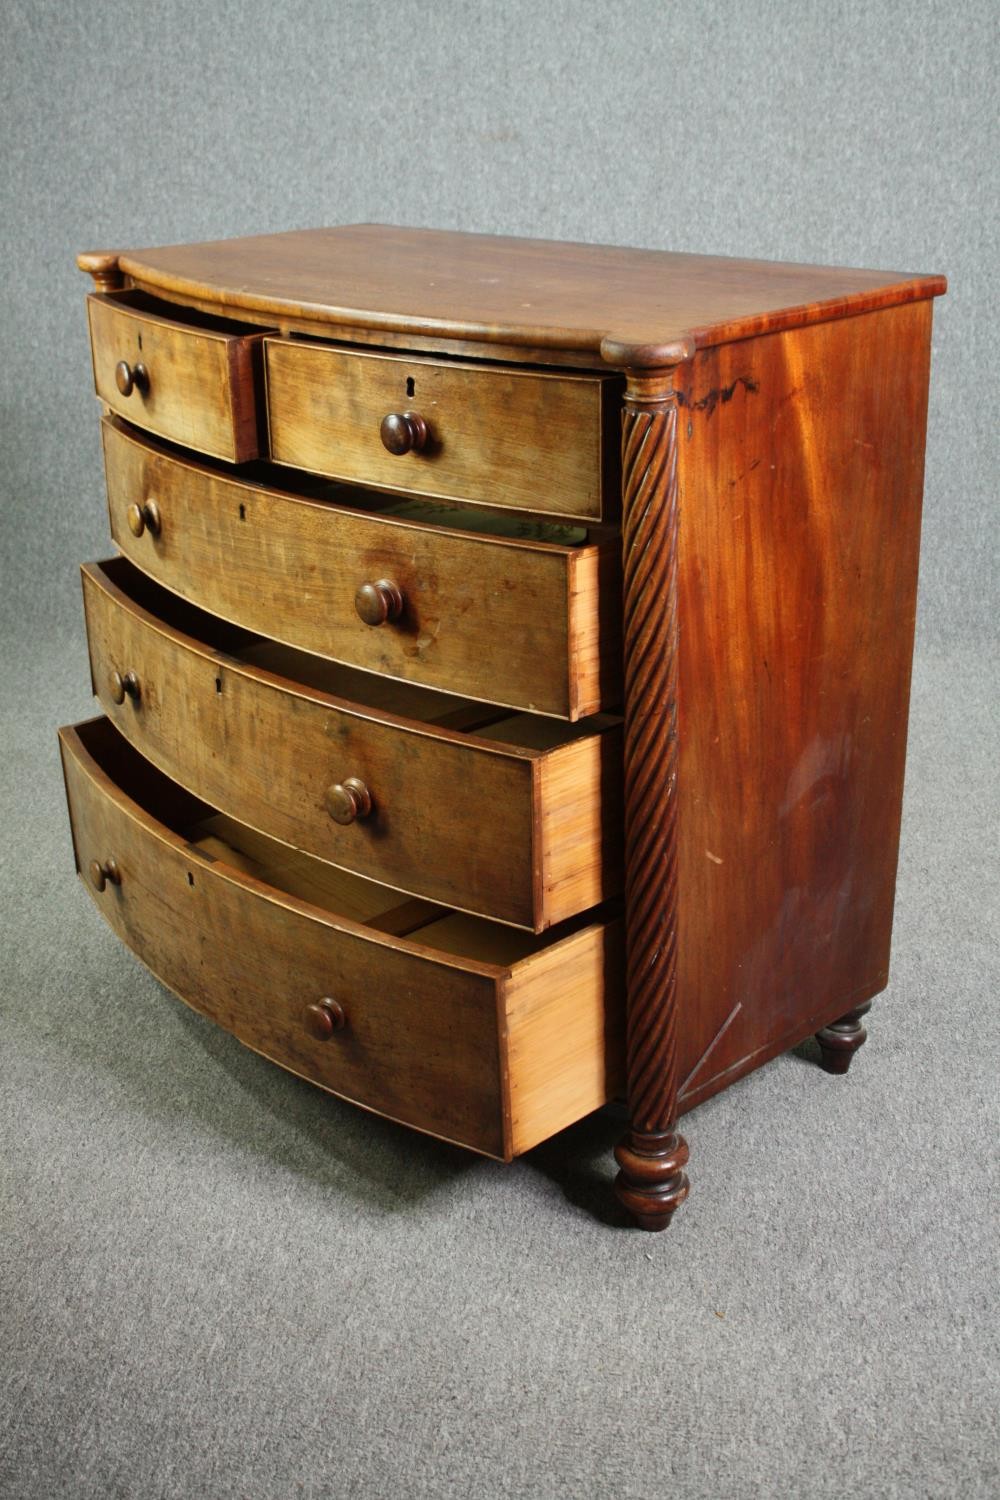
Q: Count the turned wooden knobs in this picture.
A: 8